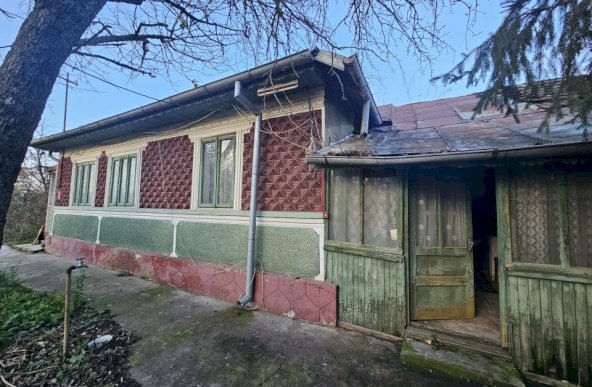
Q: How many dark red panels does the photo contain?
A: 4